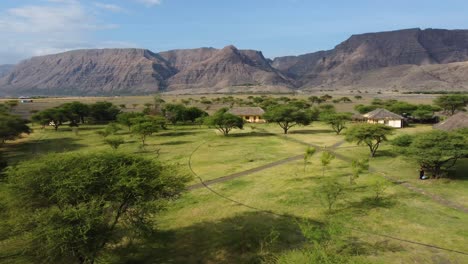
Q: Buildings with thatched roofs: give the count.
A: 3